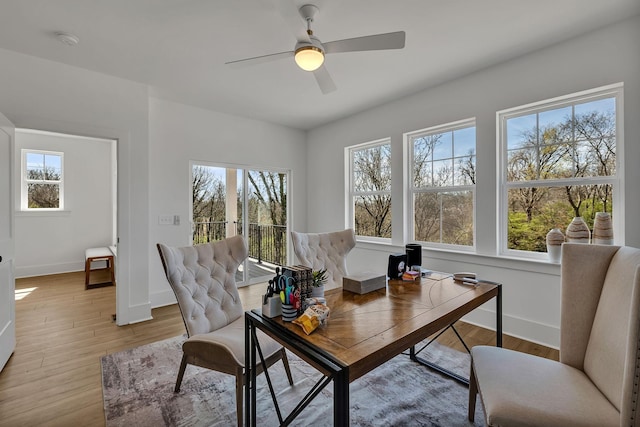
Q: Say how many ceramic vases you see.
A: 3